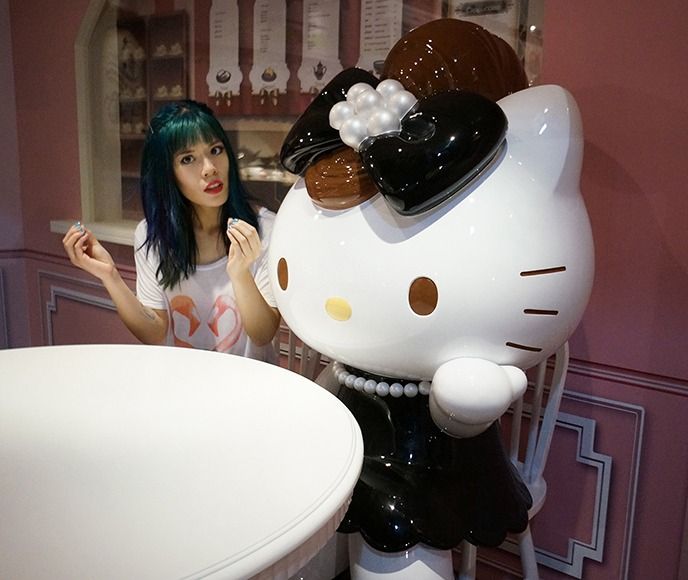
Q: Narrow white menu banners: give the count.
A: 4